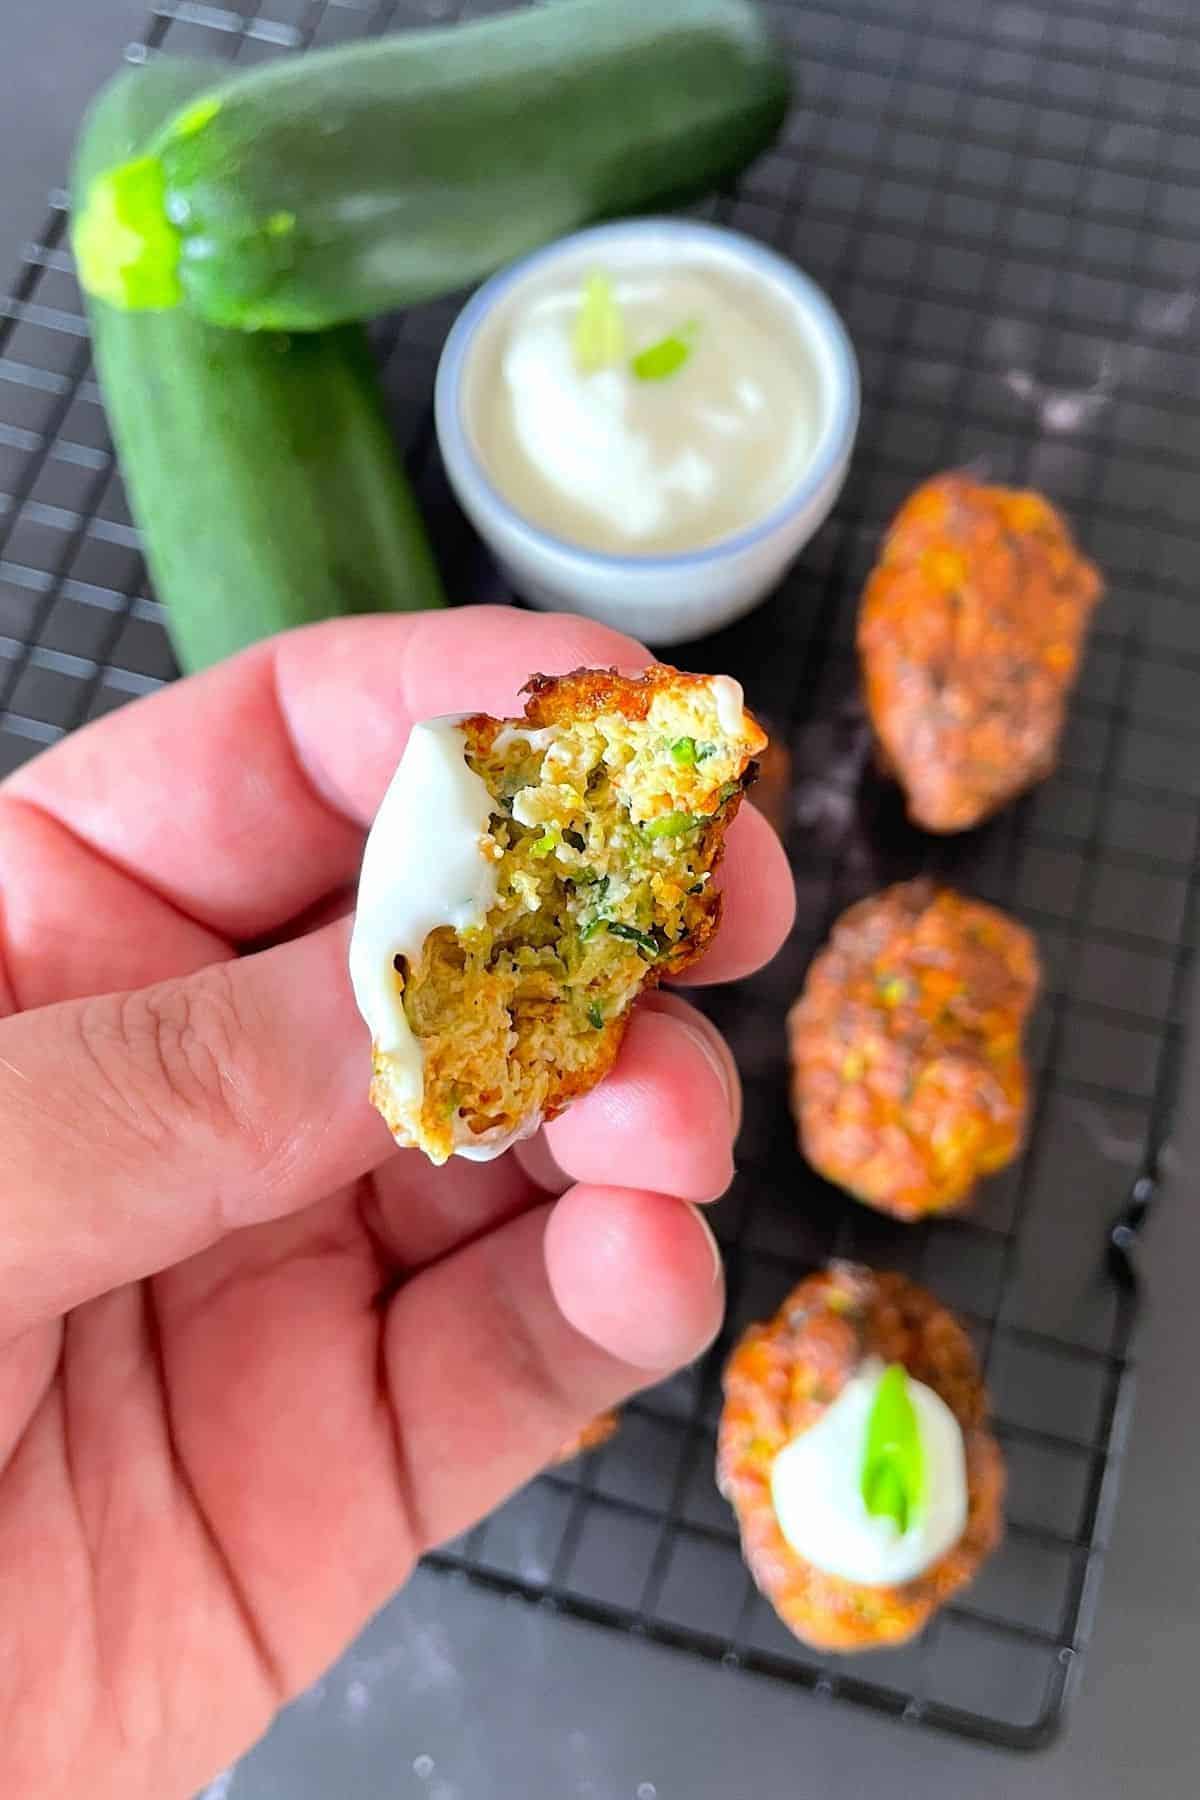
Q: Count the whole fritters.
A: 3